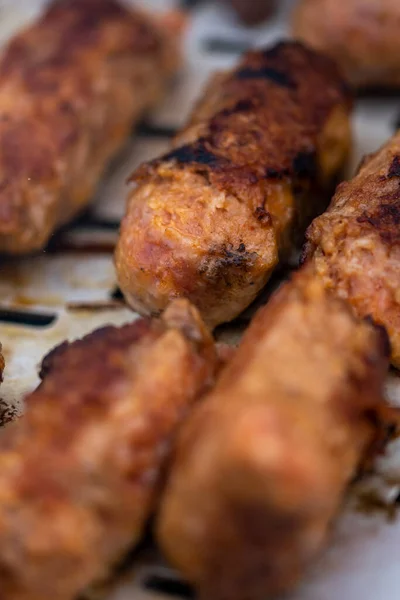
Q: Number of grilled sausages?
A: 6